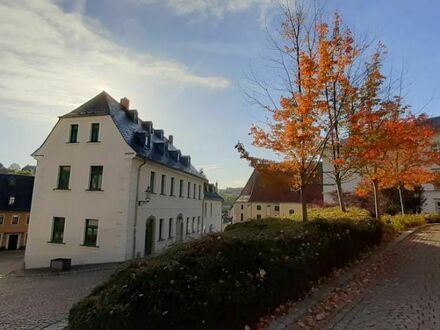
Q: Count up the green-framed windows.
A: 6